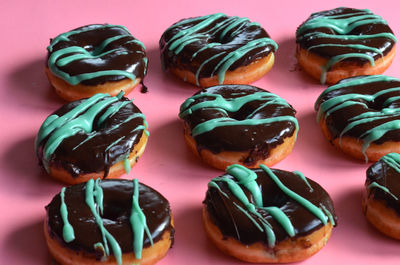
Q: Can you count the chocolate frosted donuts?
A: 9